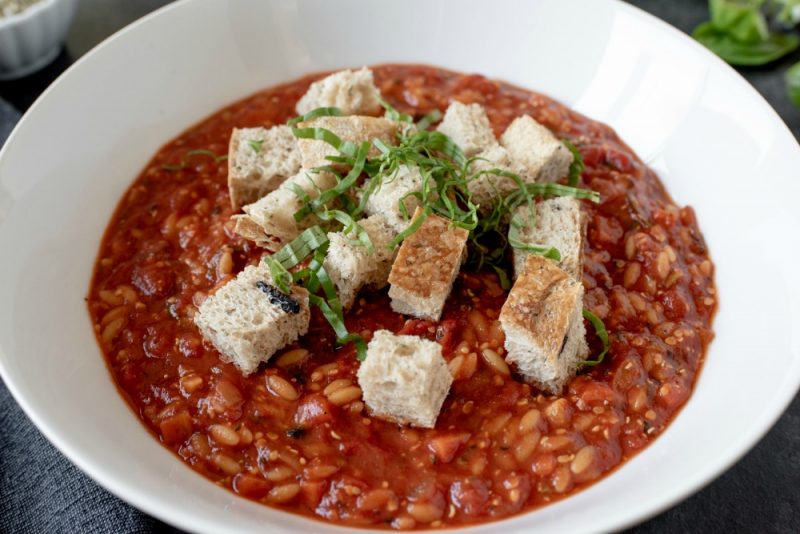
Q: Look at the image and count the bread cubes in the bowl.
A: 14